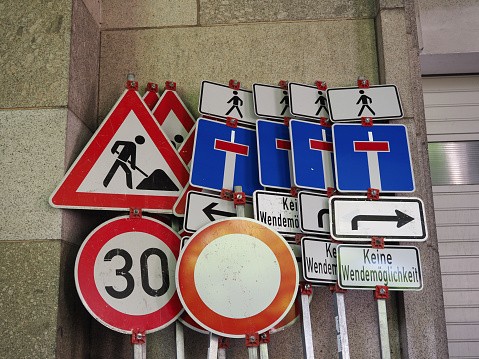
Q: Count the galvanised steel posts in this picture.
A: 9